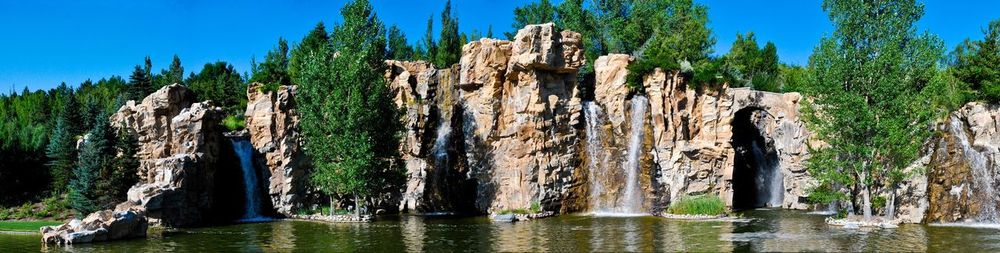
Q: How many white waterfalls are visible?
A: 6